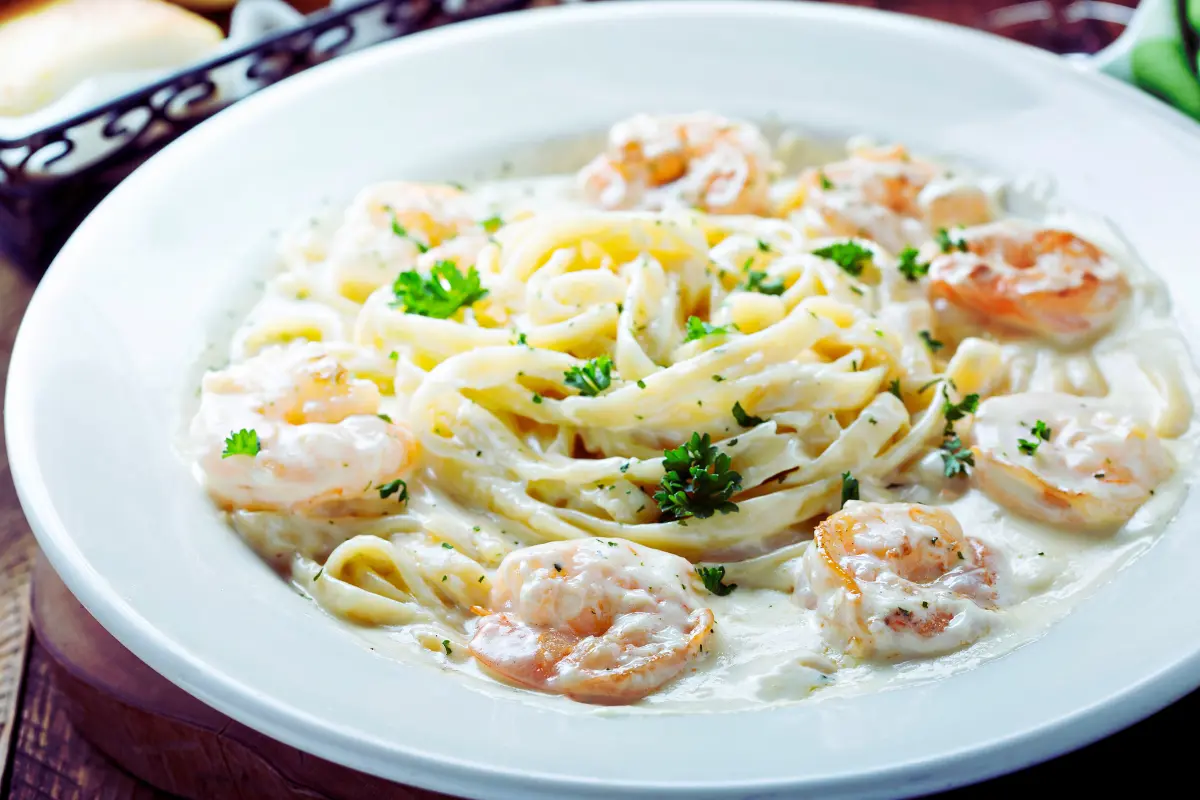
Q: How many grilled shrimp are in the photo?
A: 8